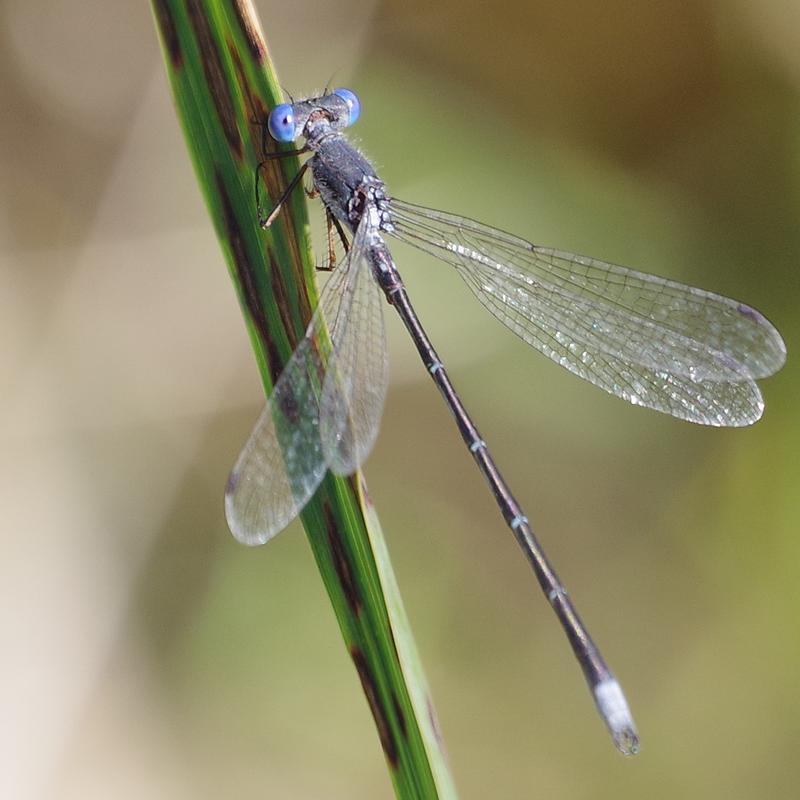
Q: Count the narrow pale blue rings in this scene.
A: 4